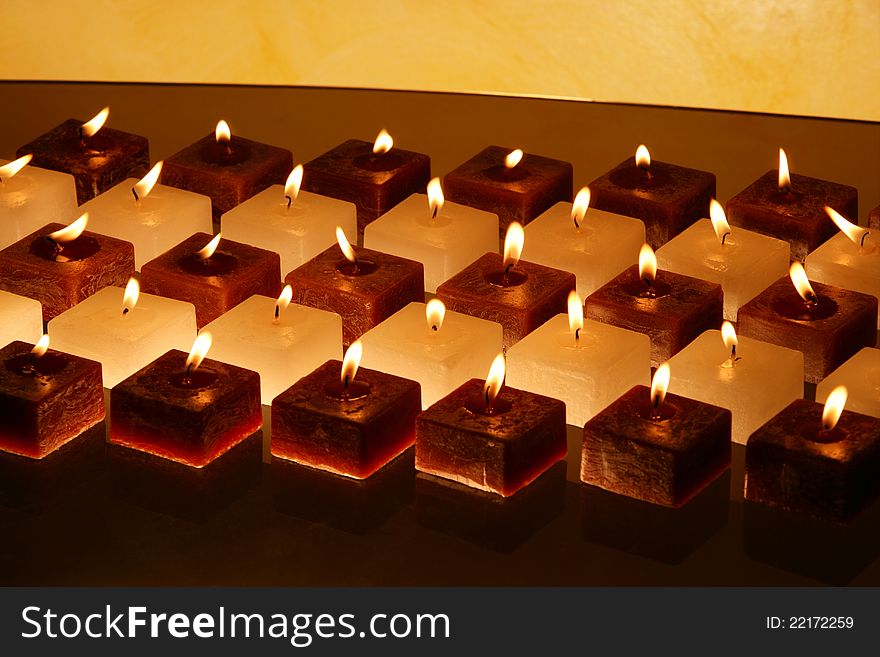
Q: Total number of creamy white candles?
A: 14